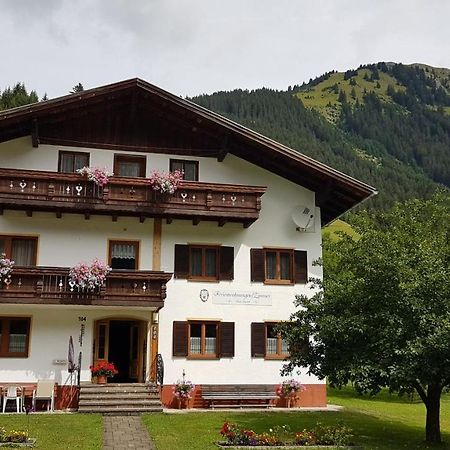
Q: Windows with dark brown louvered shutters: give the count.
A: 4